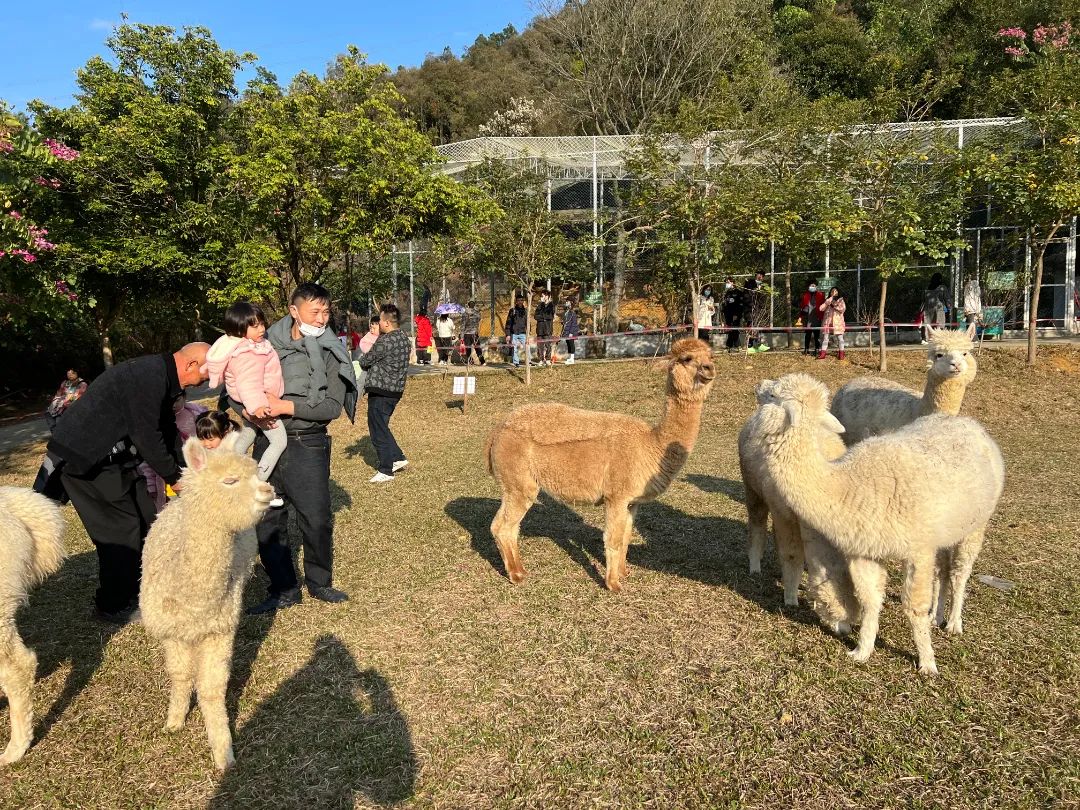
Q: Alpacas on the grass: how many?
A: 6